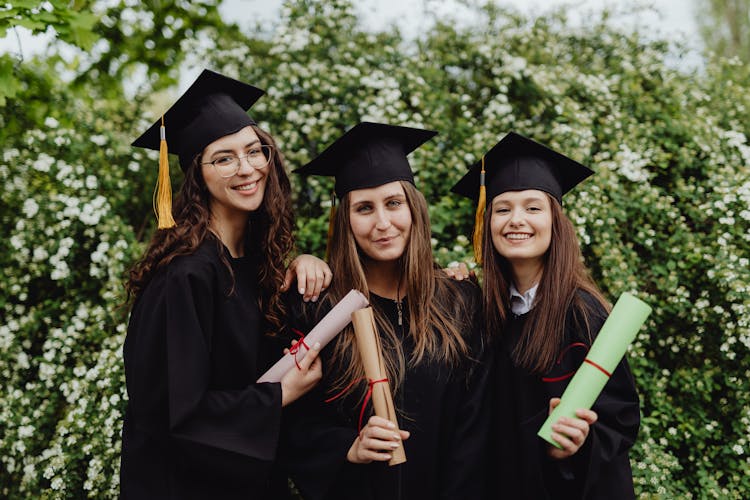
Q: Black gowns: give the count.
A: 3